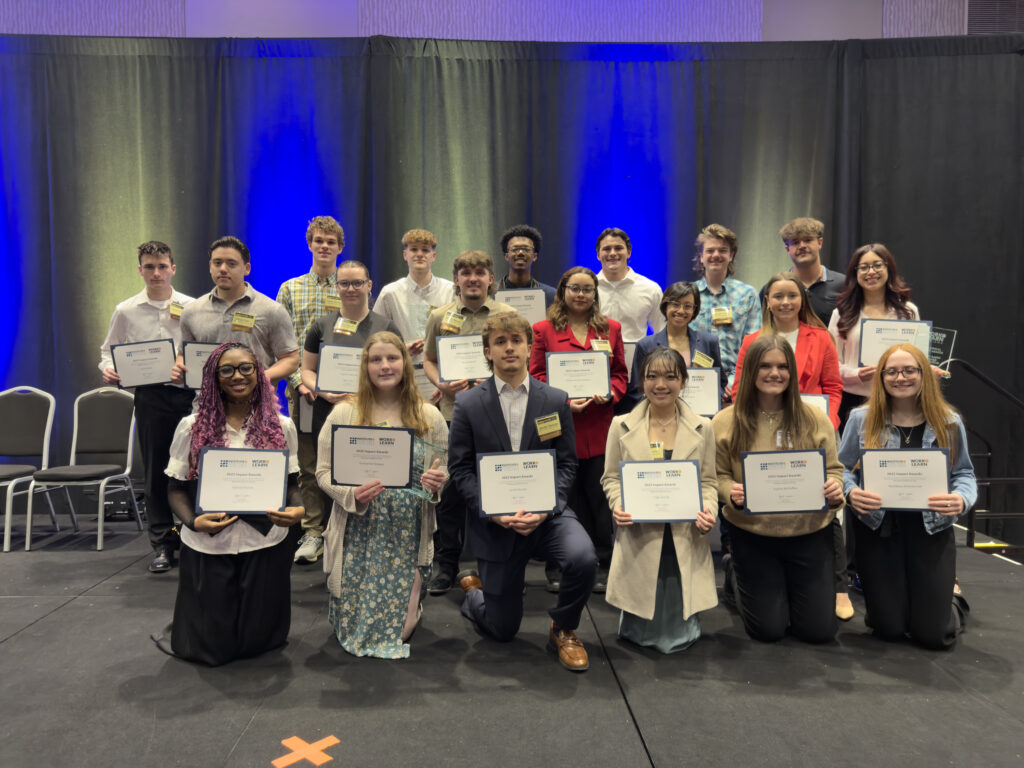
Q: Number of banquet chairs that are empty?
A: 2